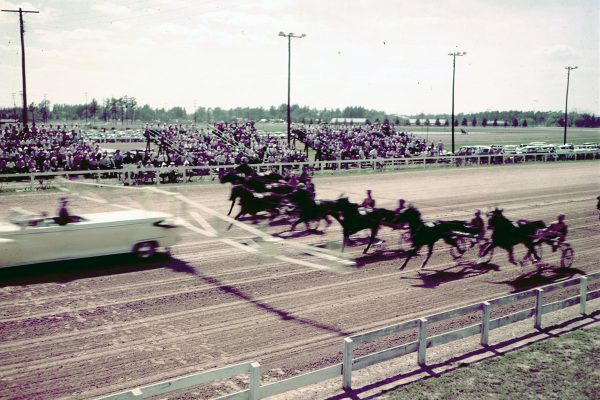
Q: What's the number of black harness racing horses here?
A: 7